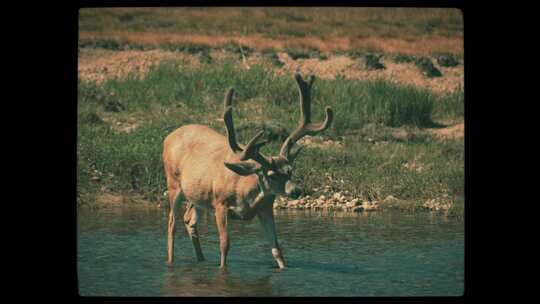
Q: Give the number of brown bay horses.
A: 0